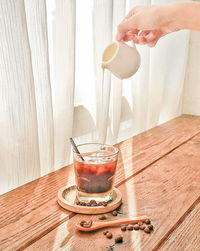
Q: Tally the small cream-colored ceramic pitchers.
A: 1